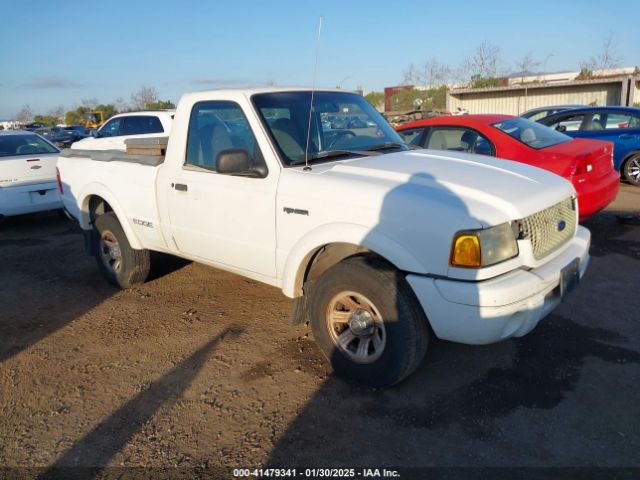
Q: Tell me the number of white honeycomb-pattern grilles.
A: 1